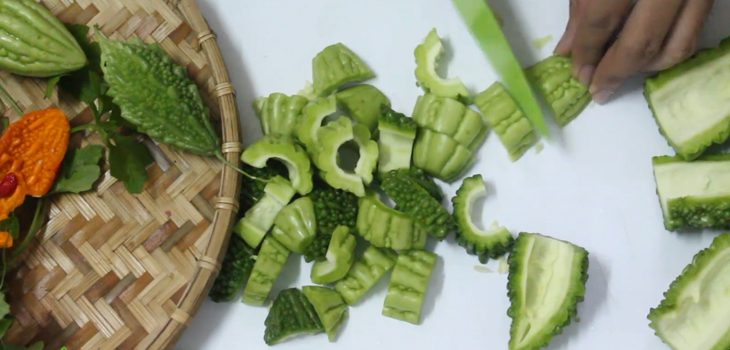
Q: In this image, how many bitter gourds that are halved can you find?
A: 4